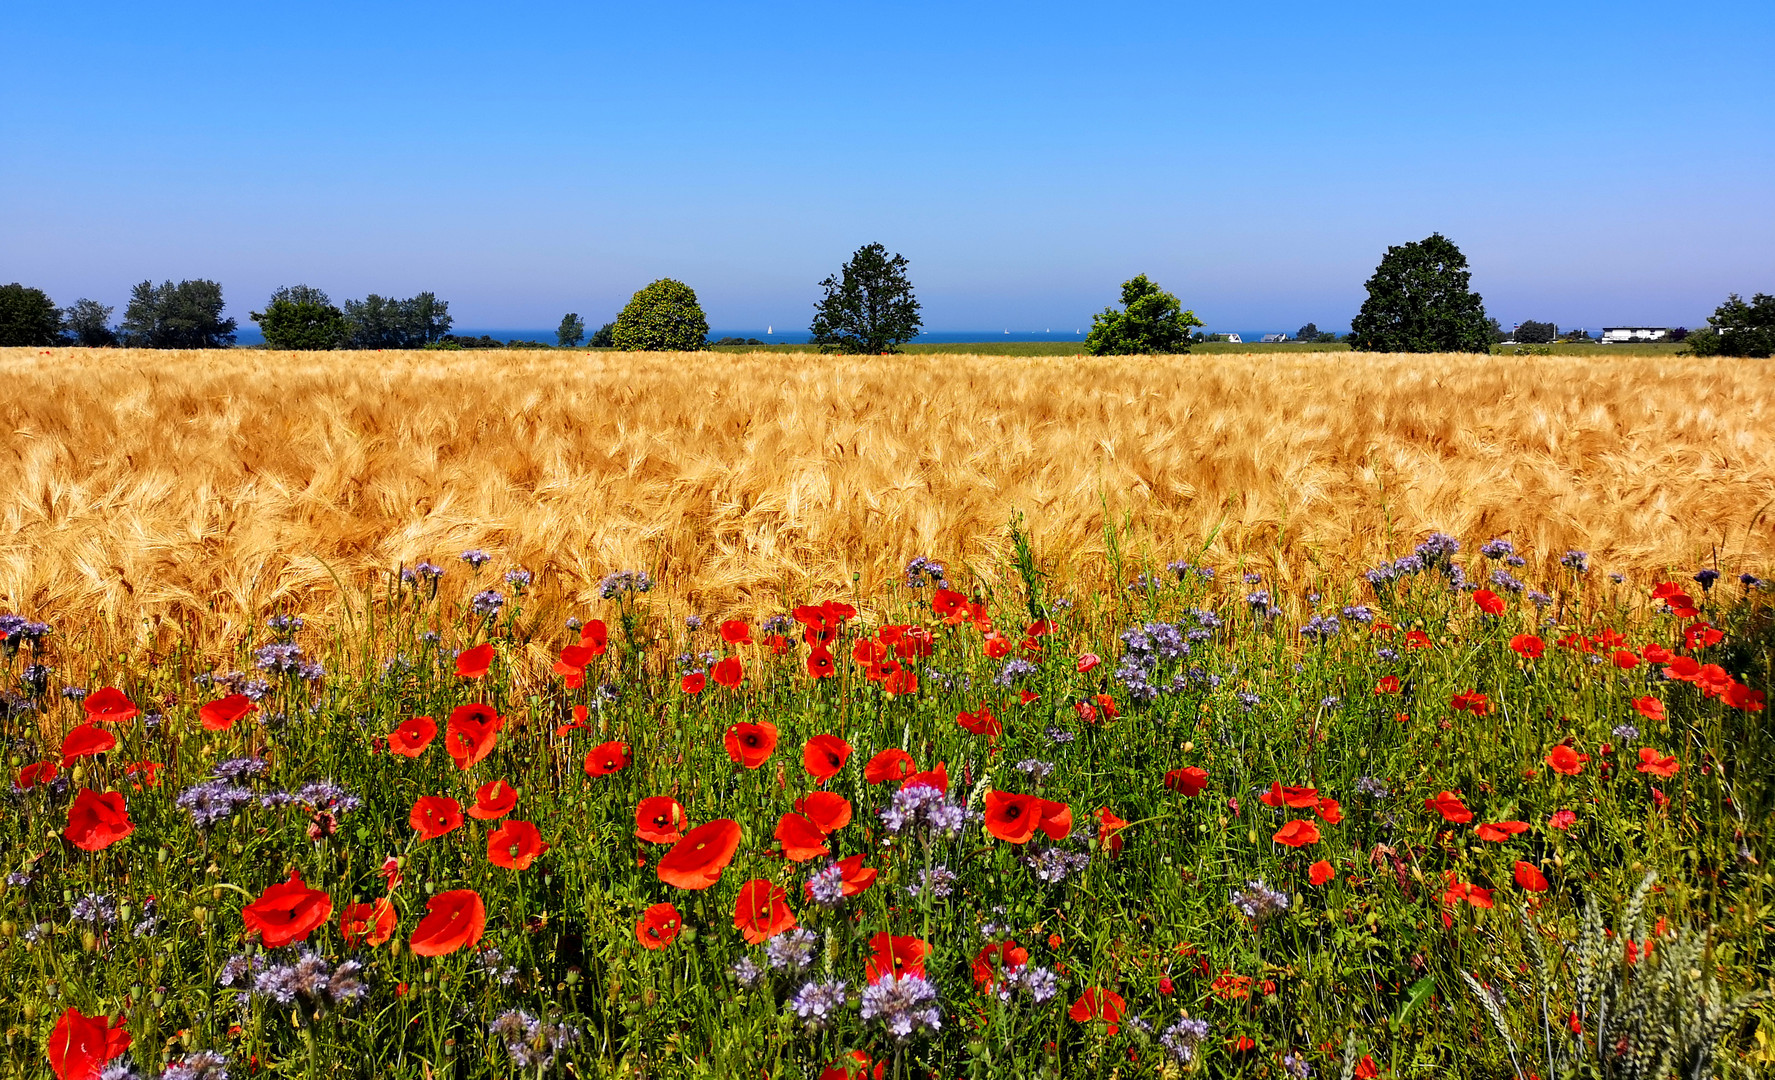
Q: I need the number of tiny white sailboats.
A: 4